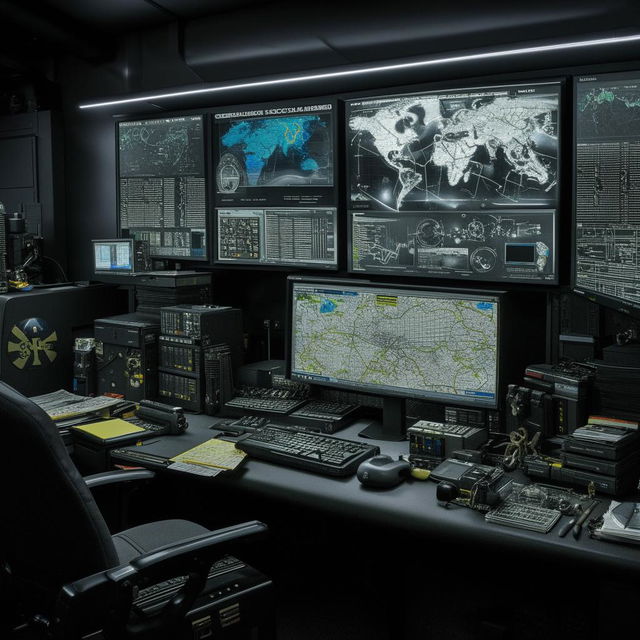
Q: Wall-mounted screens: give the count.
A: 4